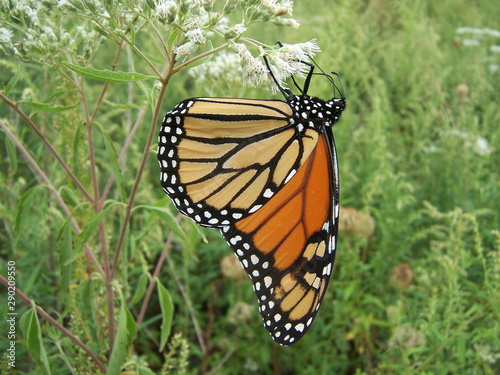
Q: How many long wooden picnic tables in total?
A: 0